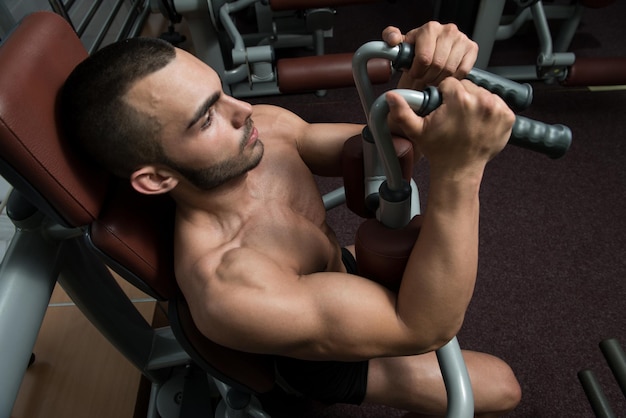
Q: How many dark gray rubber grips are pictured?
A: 2